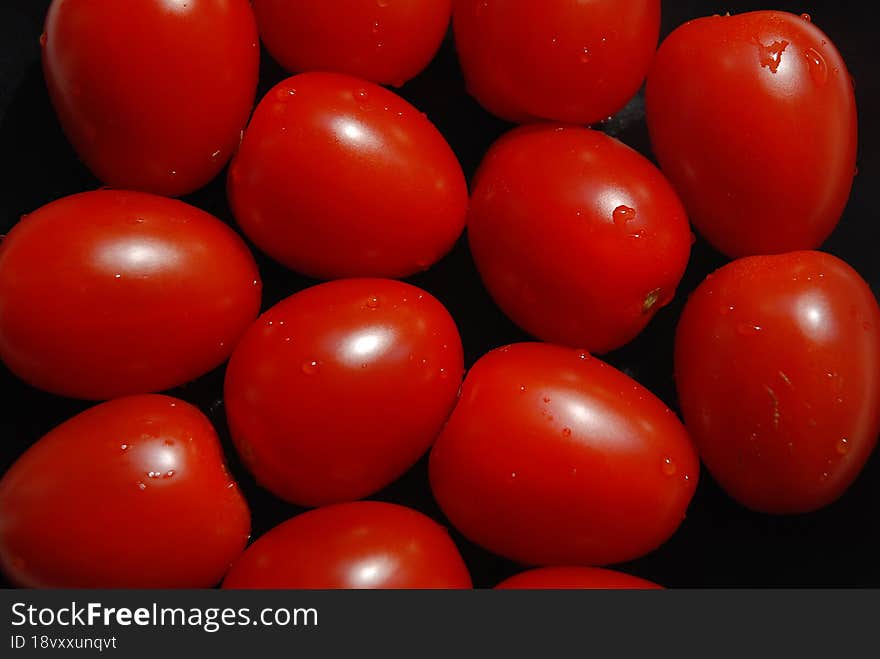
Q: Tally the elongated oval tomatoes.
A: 13